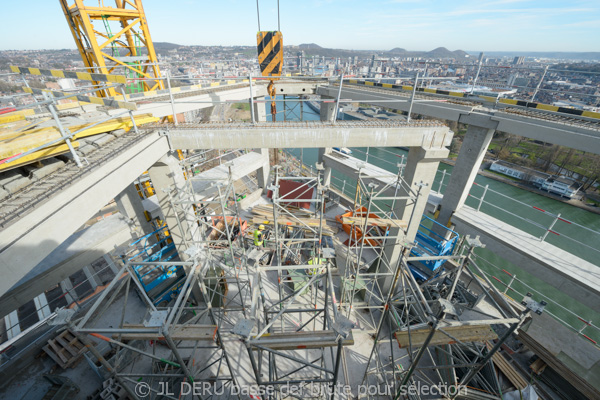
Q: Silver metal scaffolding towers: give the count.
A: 6